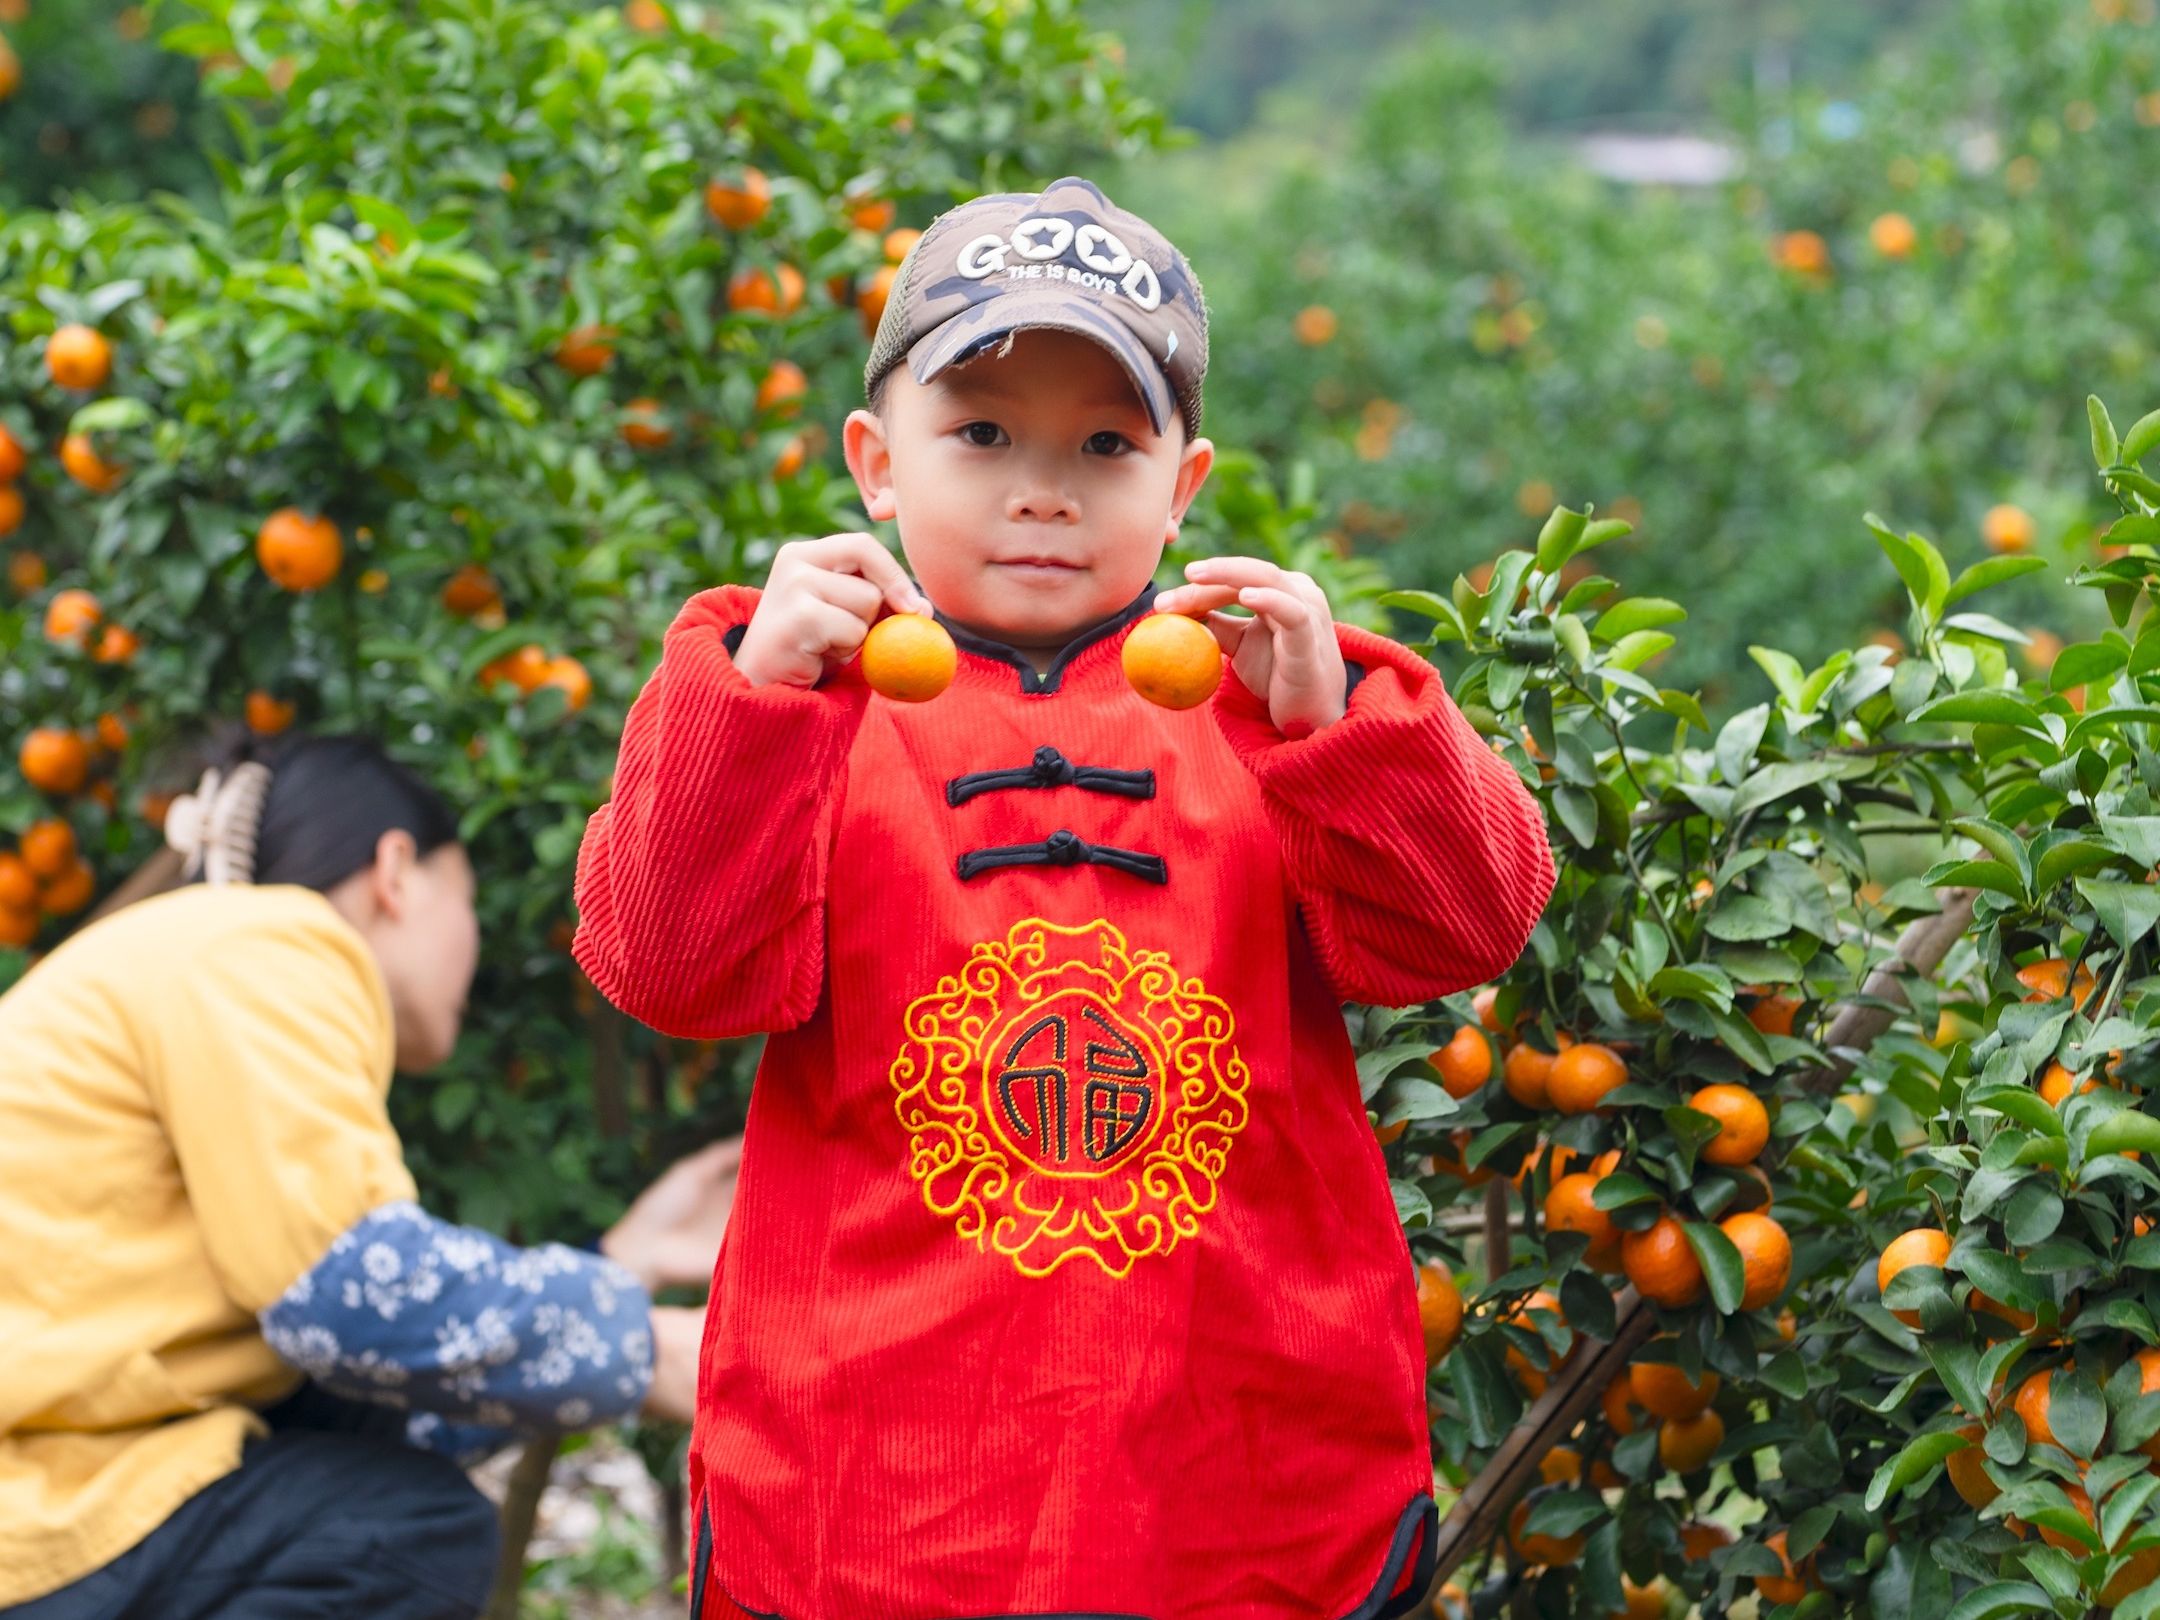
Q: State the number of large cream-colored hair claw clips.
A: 1